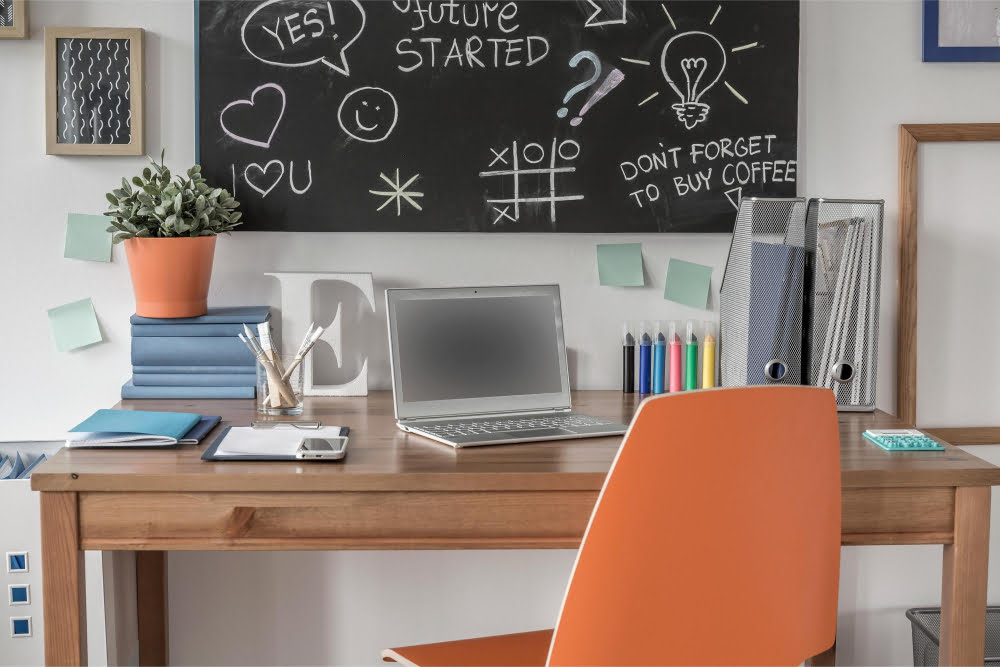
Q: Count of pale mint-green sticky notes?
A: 4